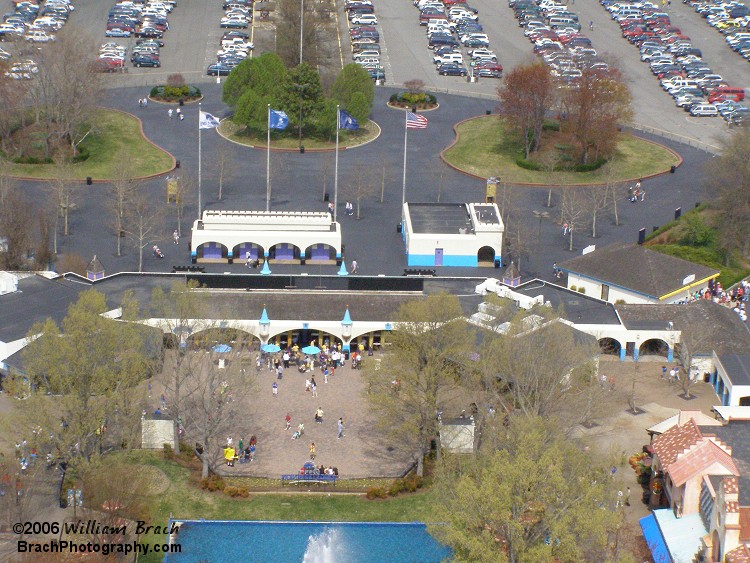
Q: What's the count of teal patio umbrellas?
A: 3